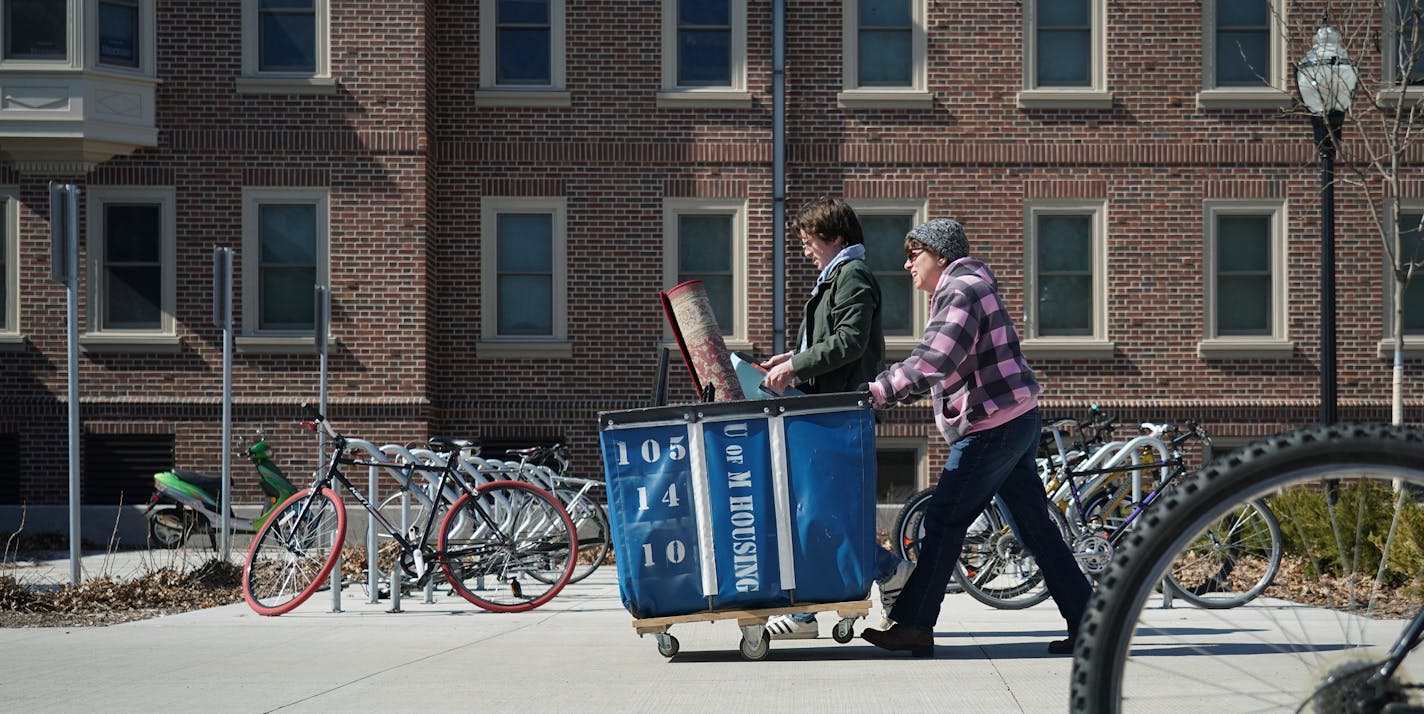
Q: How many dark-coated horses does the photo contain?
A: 0